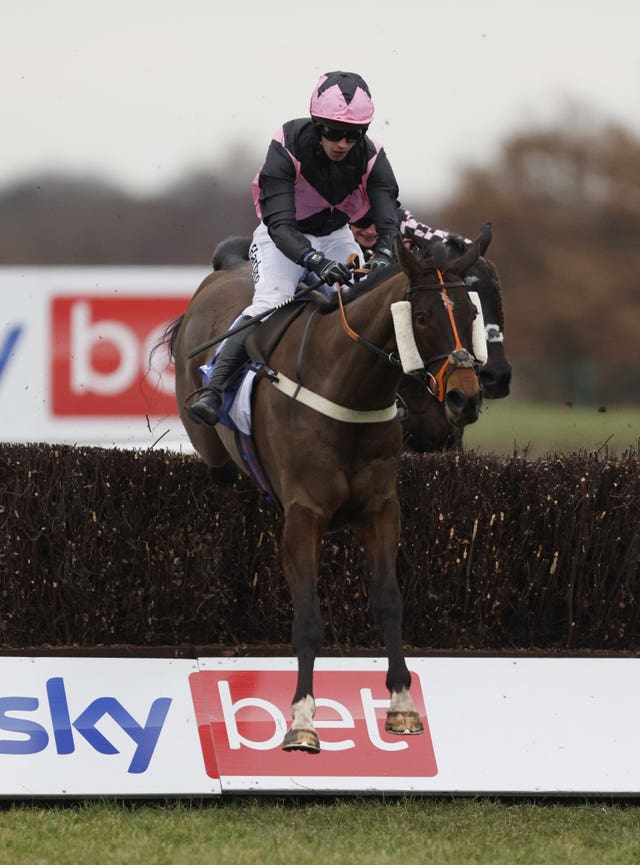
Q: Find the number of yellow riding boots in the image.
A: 0